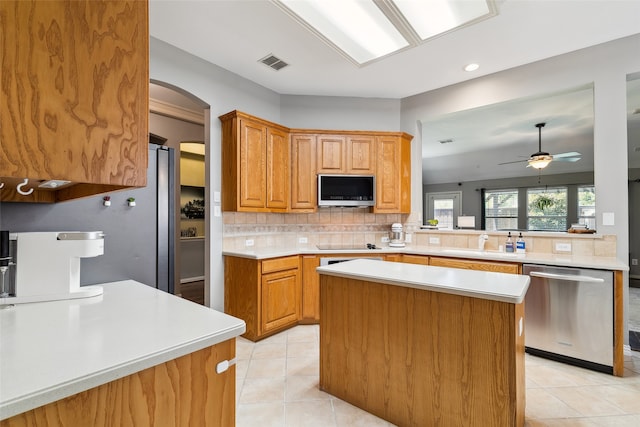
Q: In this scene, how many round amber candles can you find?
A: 0